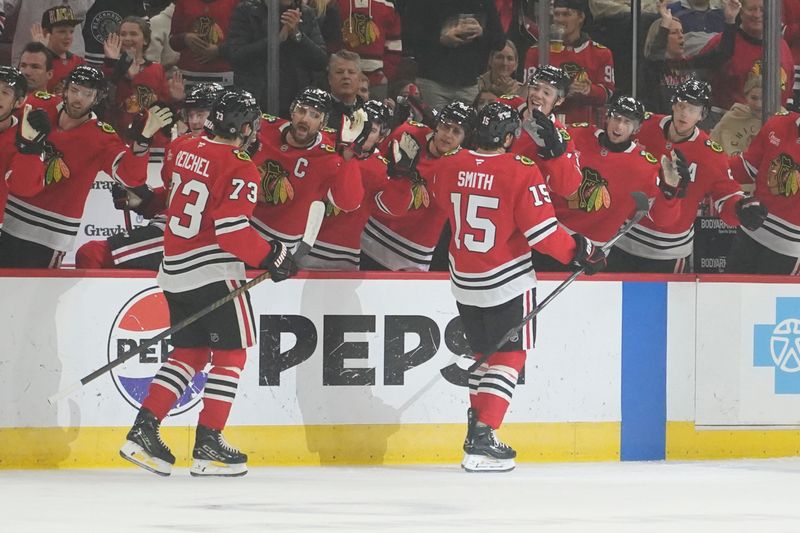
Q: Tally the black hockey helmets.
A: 11